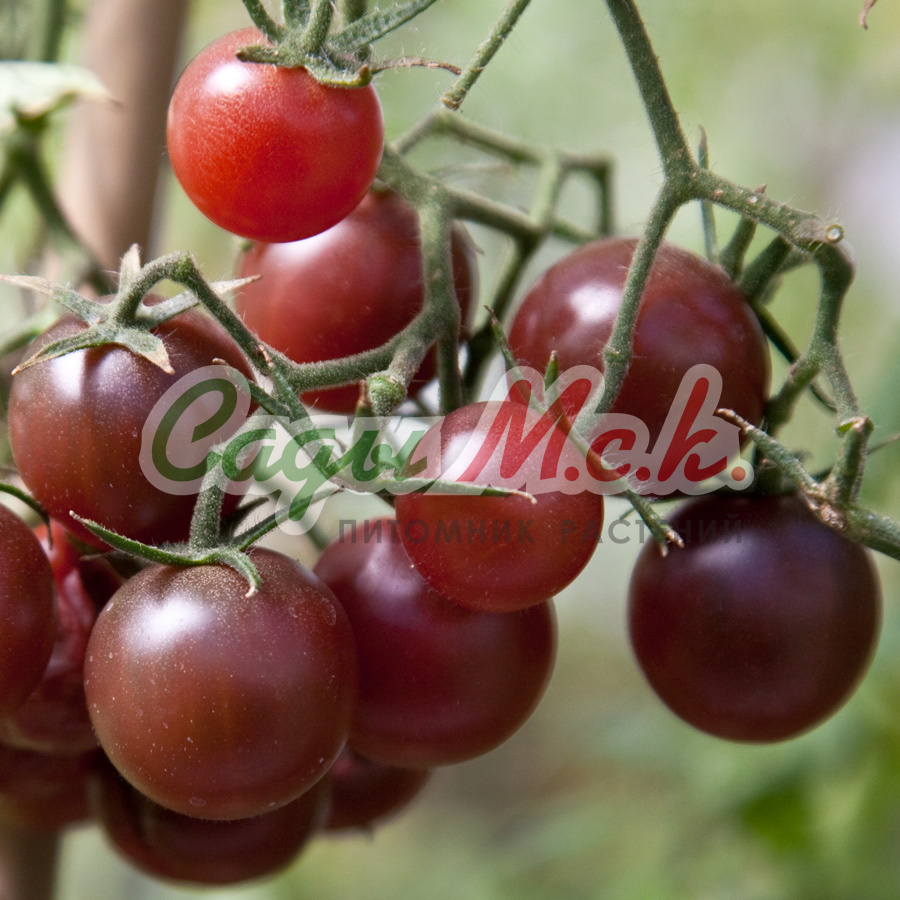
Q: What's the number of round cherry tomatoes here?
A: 13